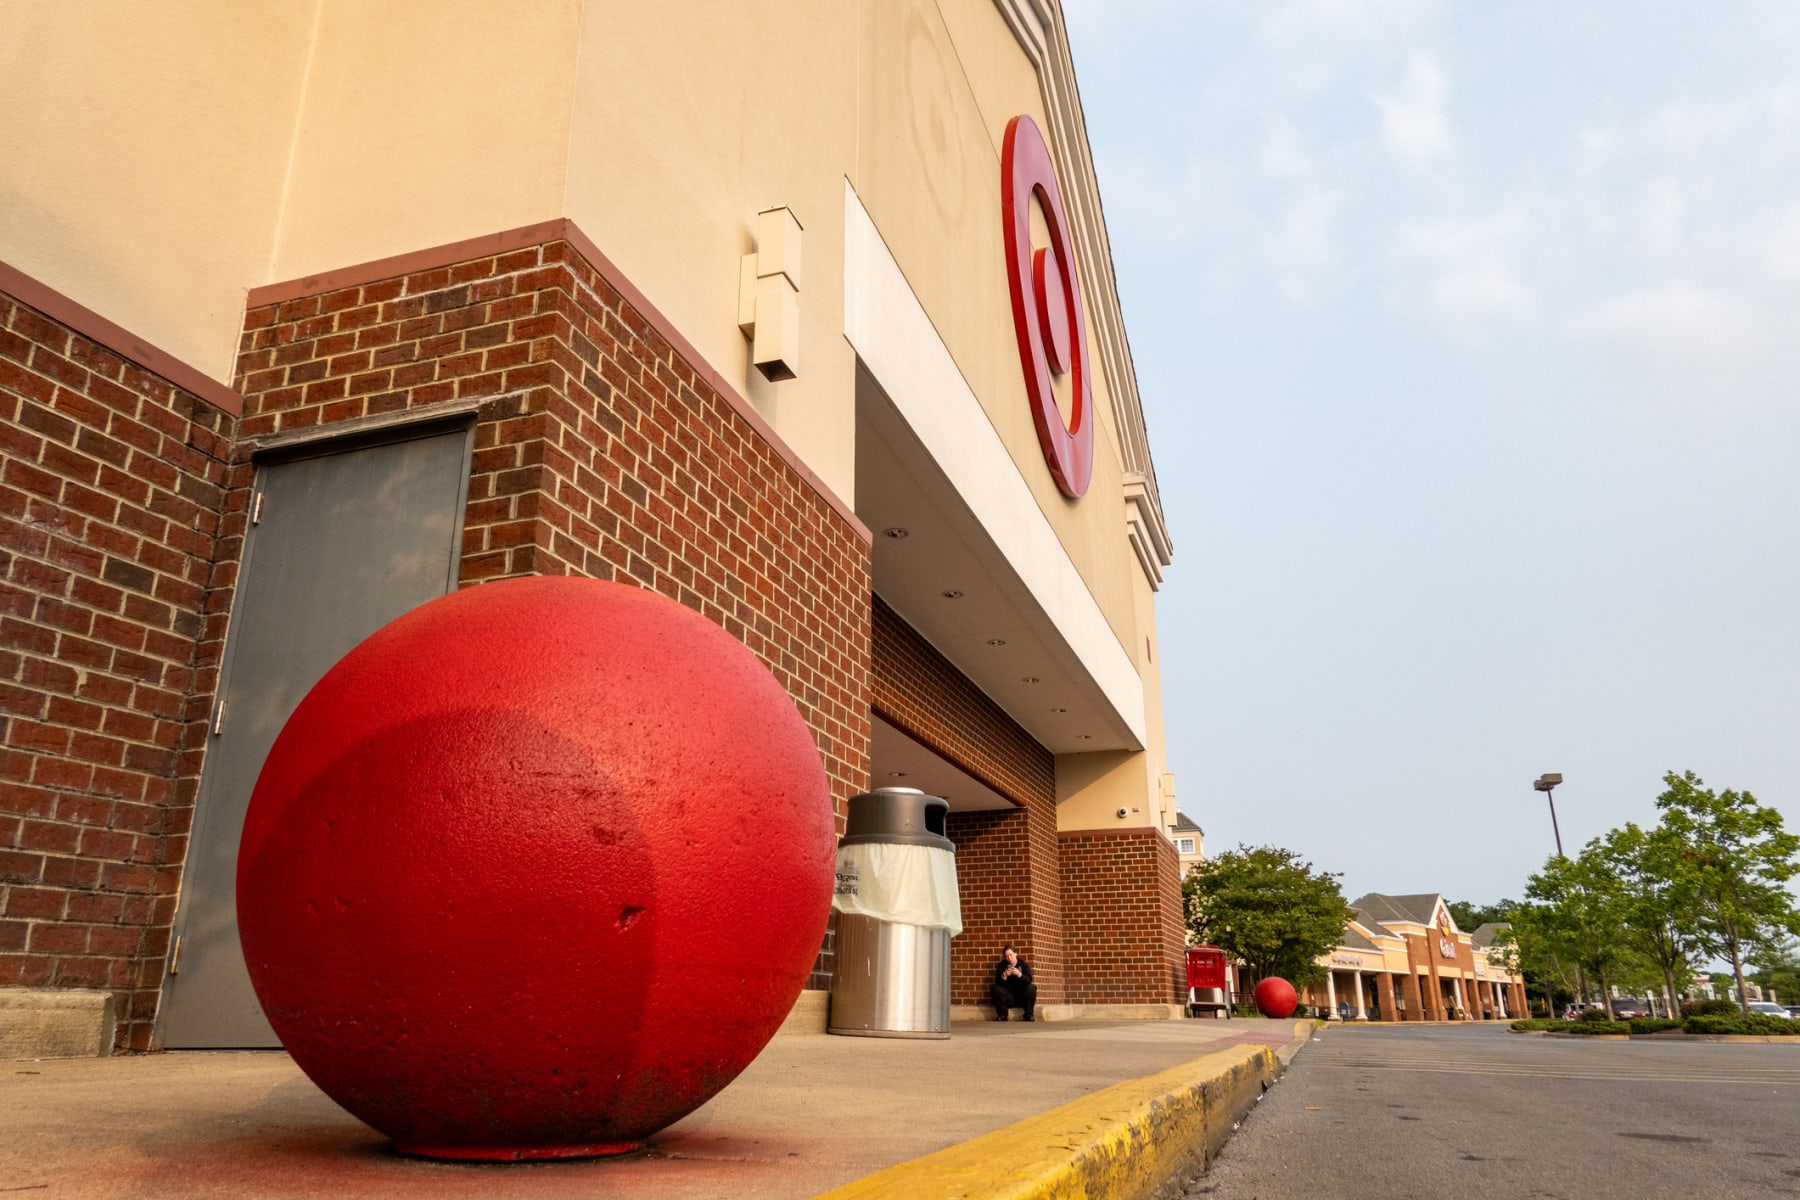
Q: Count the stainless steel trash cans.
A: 1